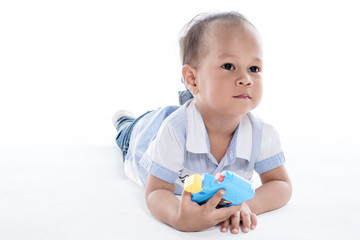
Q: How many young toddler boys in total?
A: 1